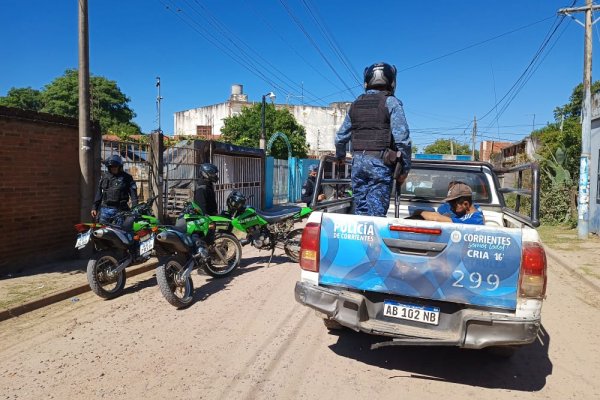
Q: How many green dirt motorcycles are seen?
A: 3